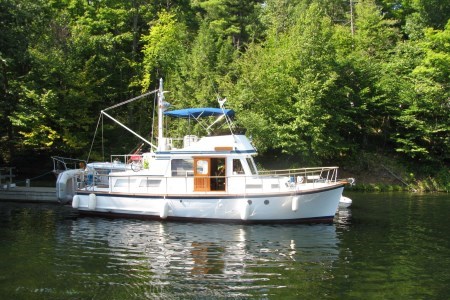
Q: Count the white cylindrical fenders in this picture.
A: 5